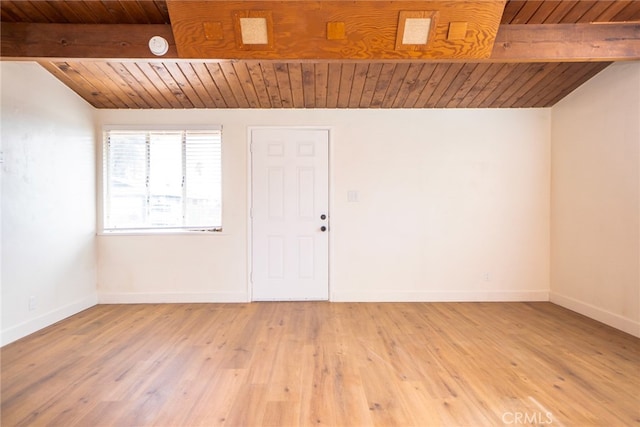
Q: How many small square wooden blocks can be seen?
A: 3